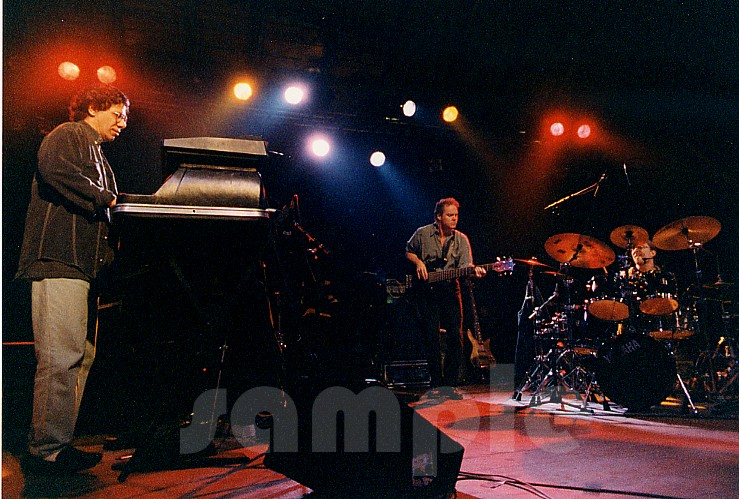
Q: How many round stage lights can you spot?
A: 10